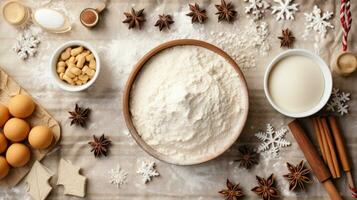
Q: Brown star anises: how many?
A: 11